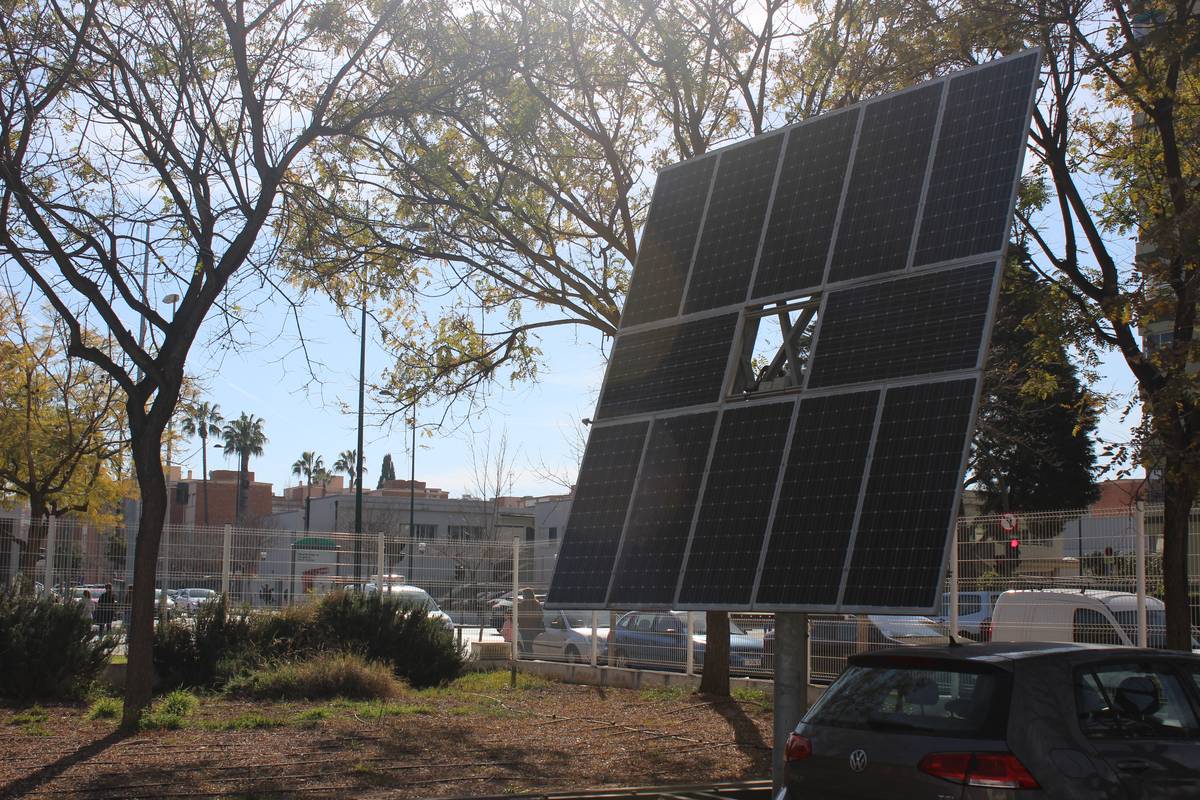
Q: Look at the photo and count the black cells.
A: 12